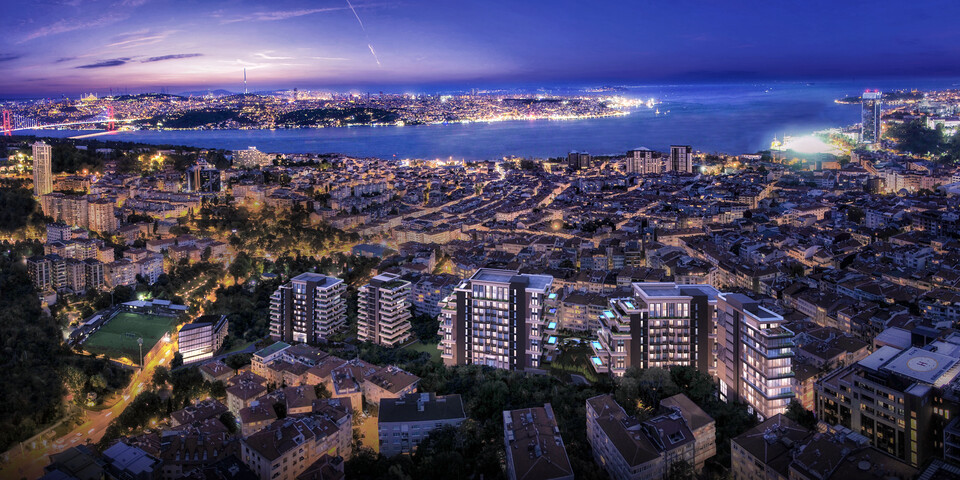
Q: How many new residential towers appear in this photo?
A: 5